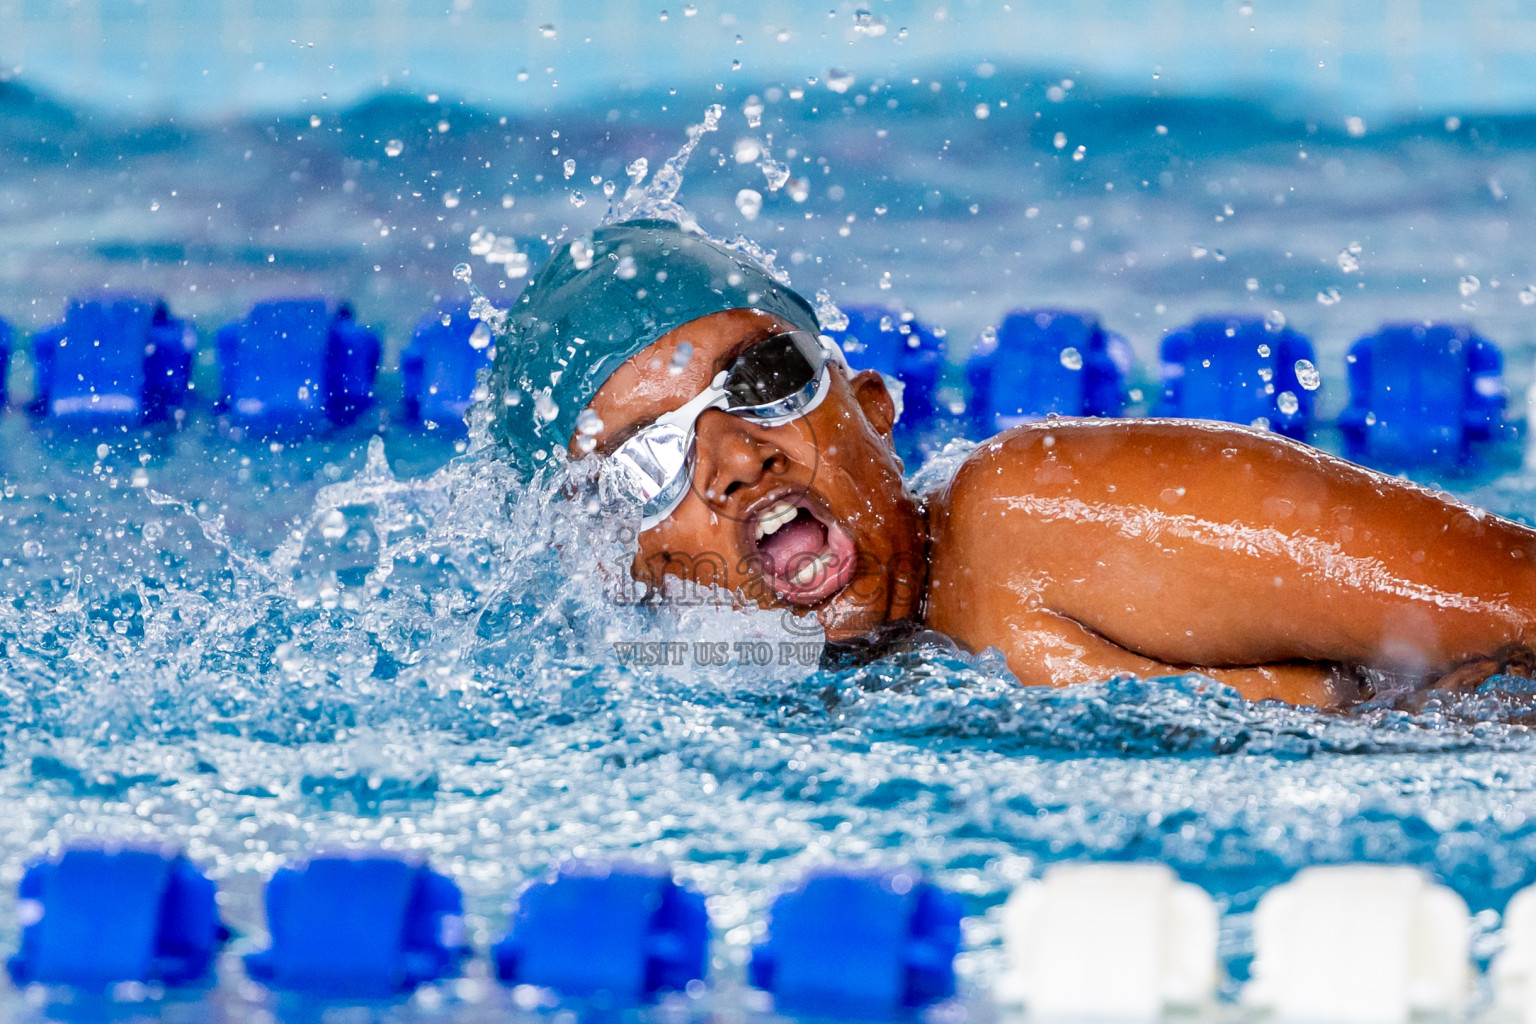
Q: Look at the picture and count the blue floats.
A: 12